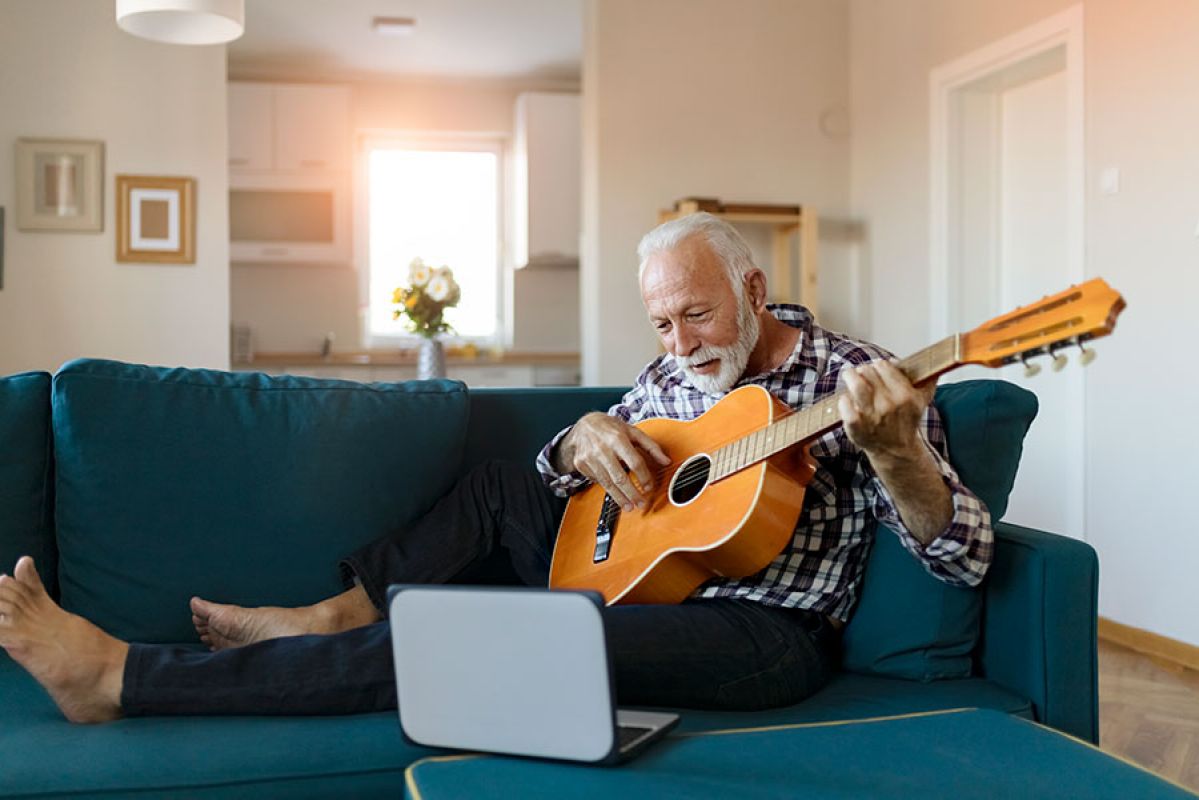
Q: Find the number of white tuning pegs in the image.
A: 3